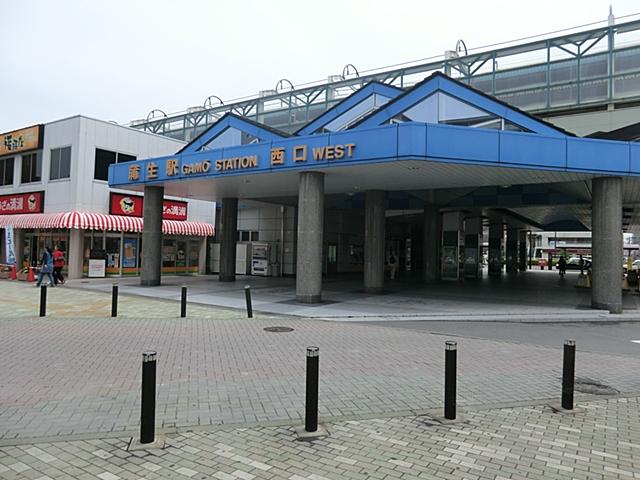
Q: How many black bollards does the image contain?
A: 8